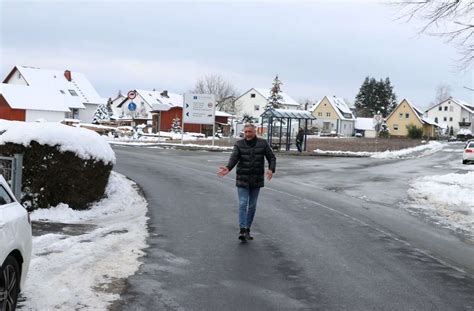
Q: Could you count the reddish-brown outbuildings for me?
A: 2